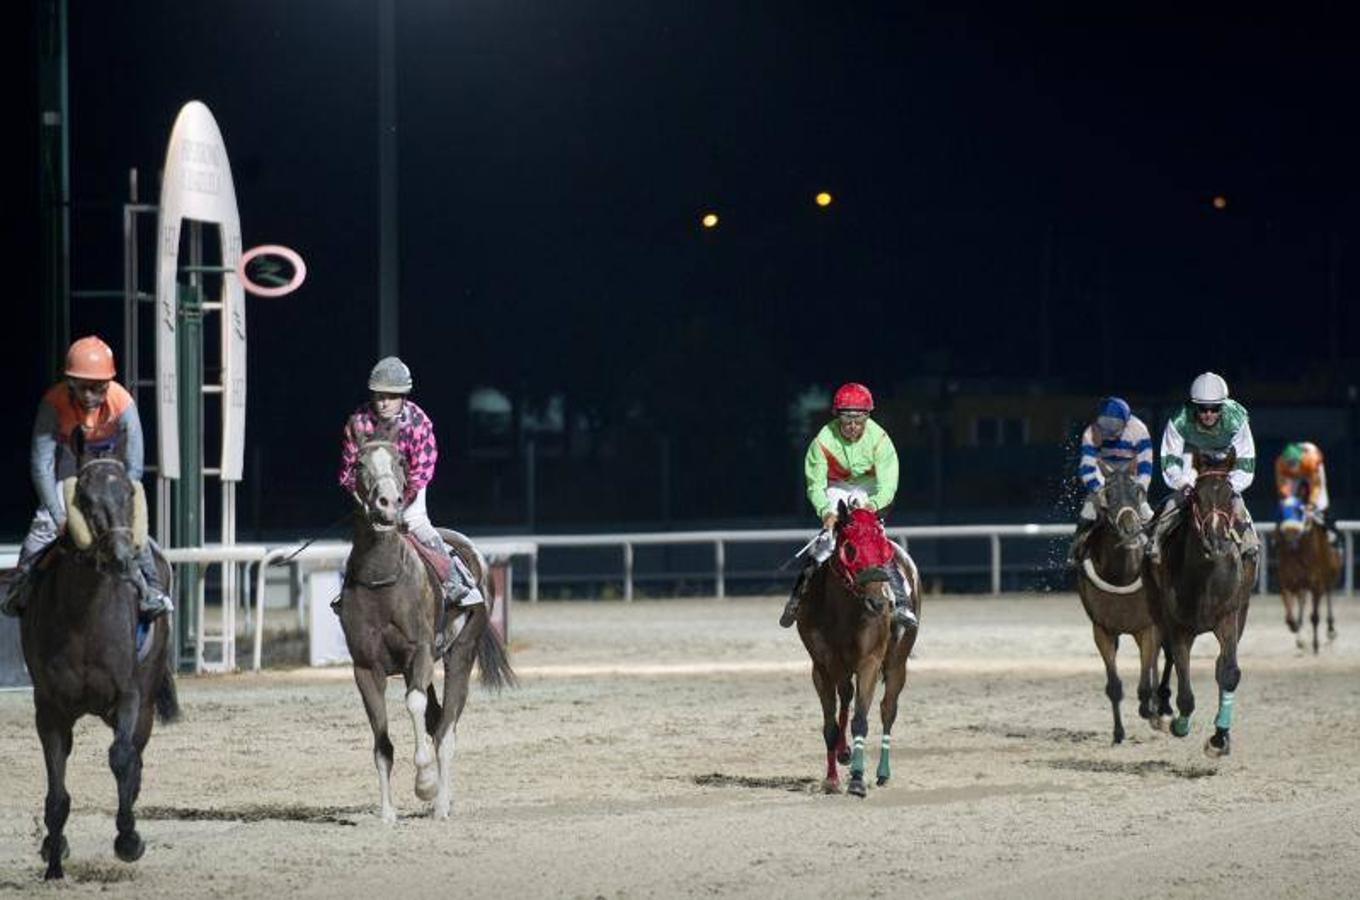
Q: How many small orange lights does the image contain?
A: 3